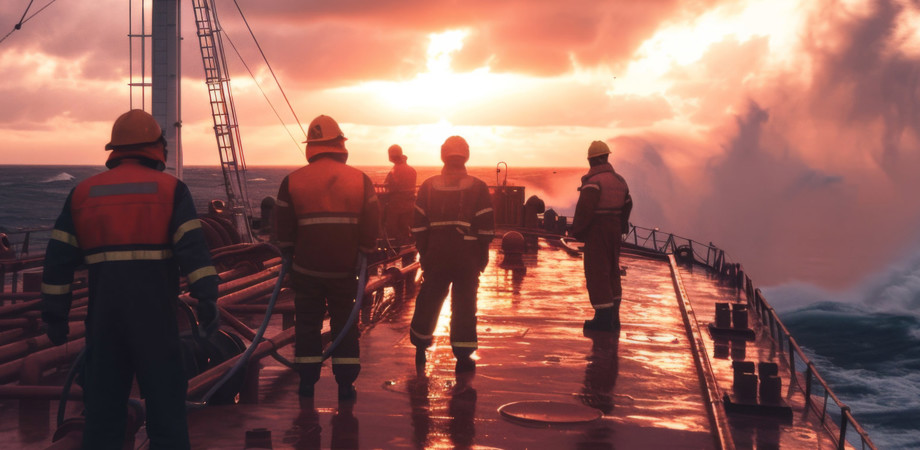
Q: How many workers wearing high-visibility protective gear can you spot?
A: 5